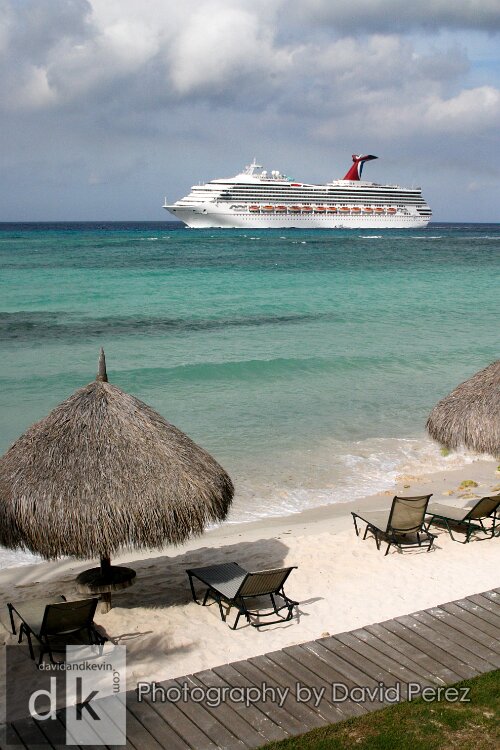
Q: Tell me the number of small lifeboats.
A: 12